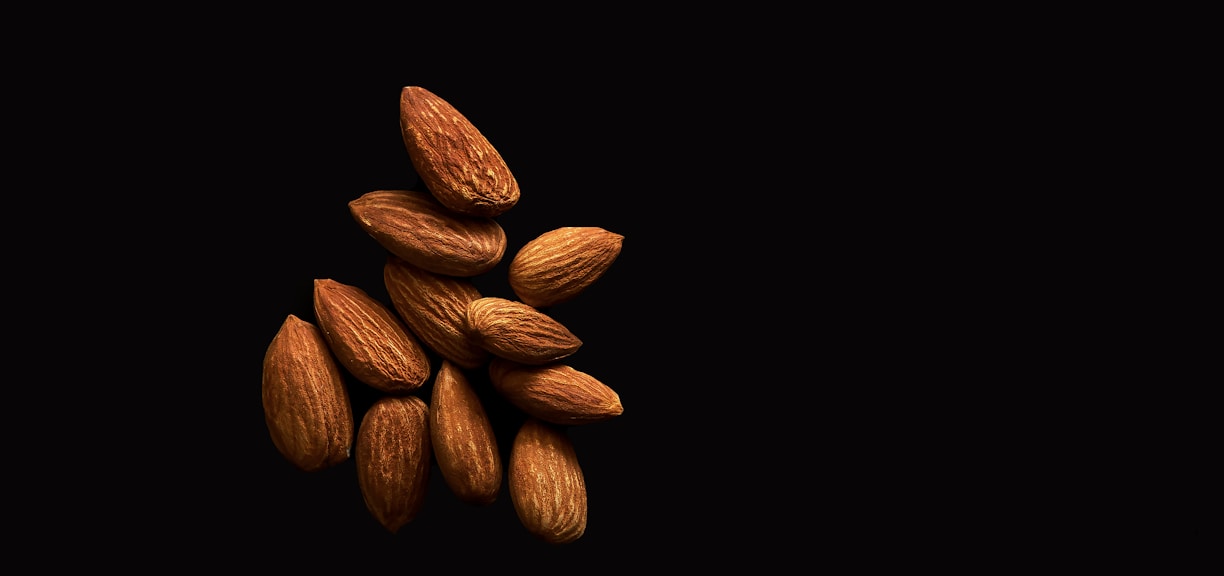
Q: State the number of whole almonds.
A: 11